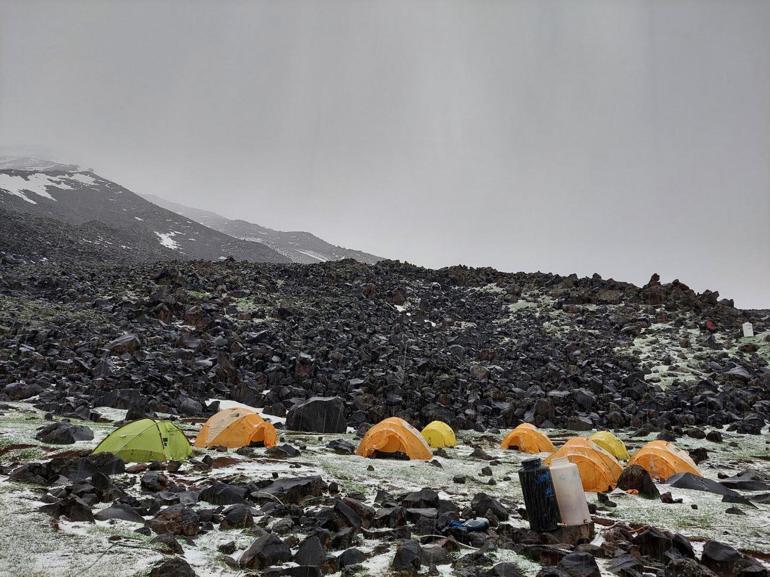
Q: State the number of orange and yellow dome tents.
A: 7